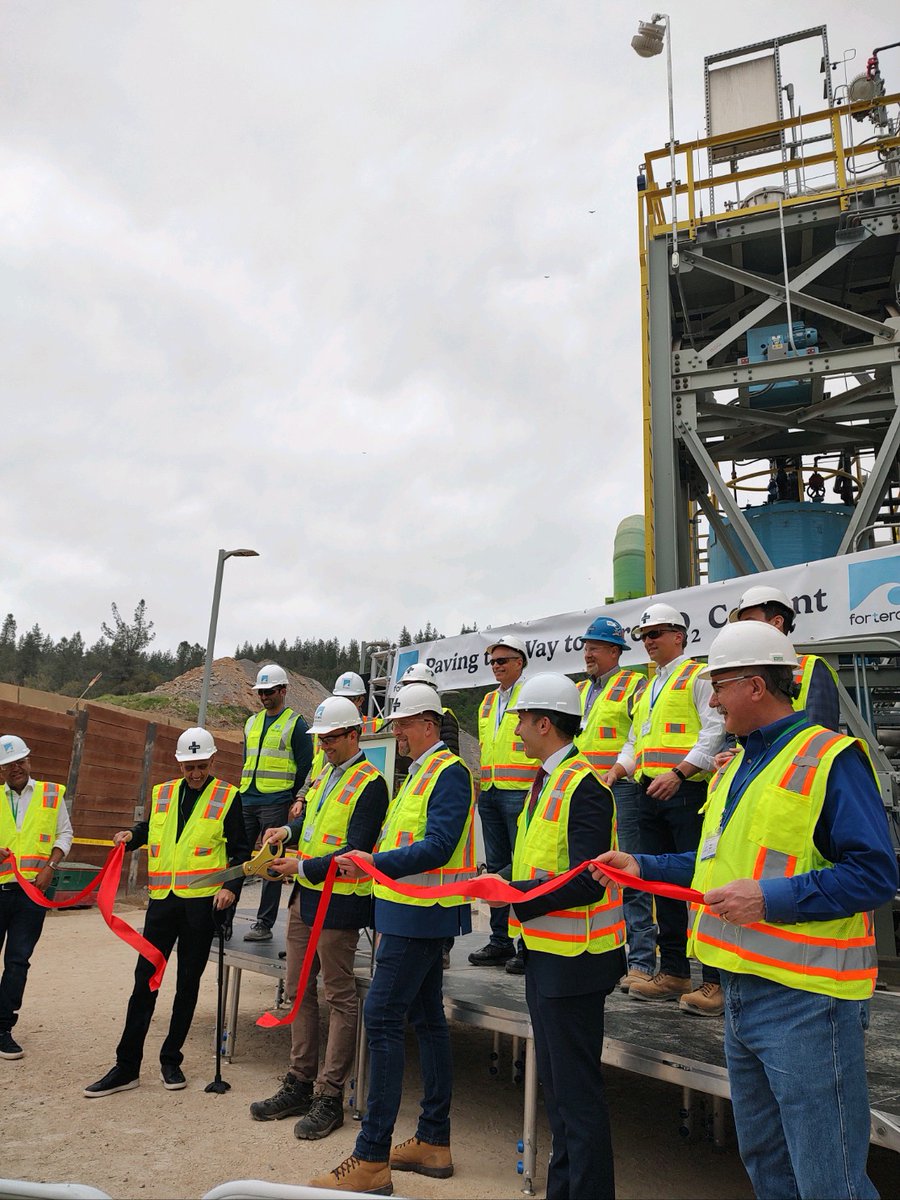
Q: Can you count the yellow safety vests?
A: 13